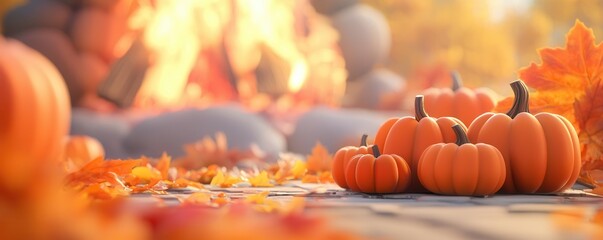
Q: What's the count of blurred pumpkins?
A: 3